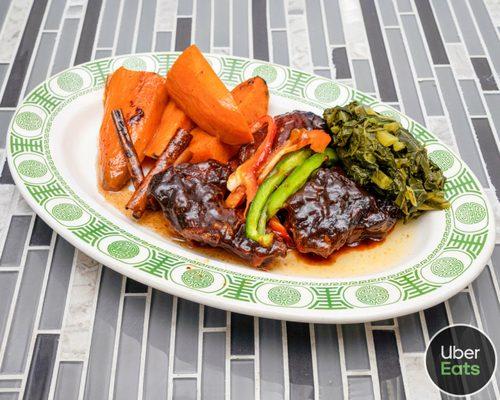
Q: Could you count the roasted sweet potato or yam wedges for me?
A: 5